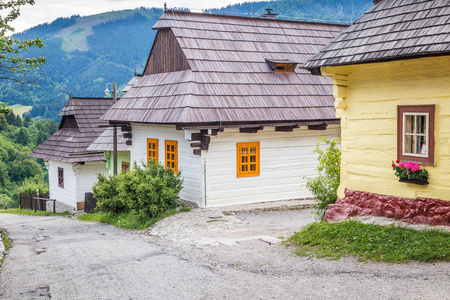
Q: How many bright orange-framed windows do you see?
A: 3